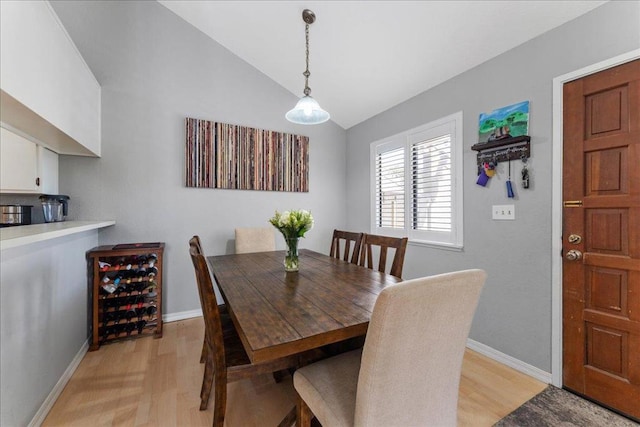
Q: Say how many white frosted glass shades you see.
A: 1